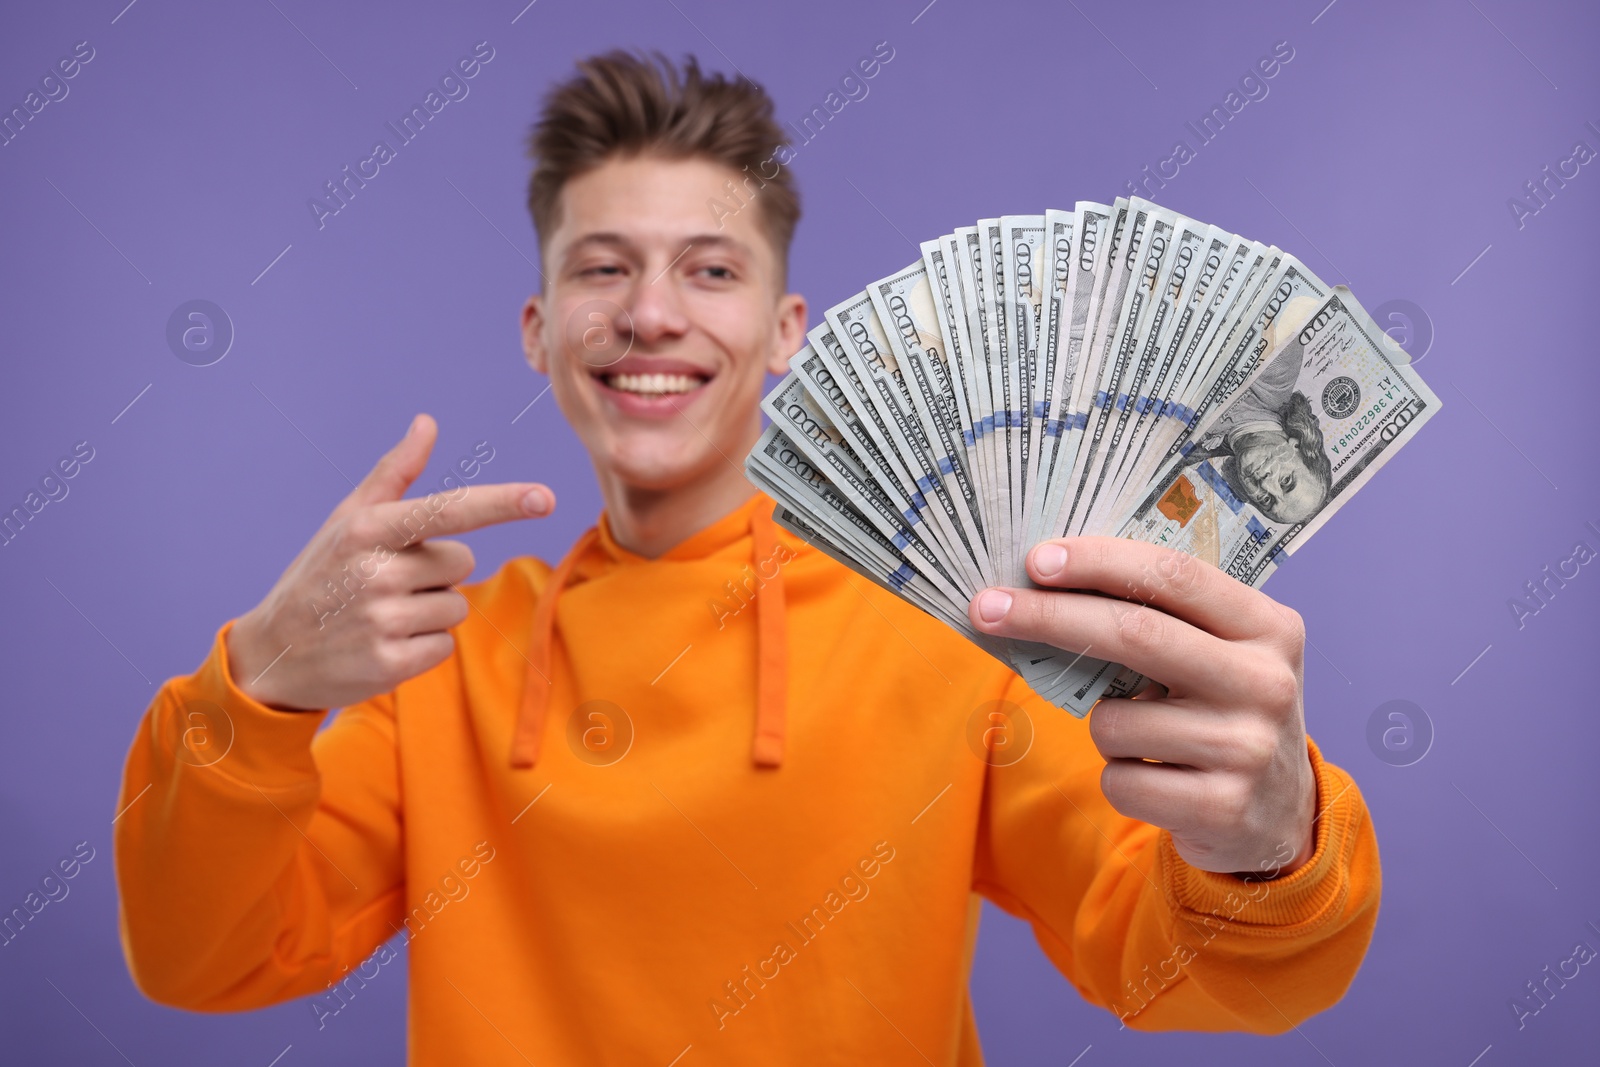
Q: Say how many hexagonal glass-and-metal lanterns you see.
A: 0